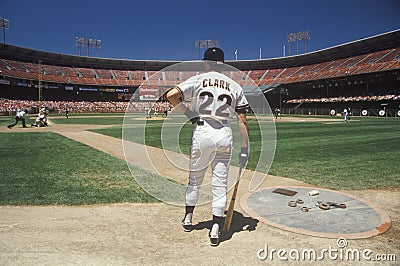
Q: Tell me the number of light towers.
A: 4